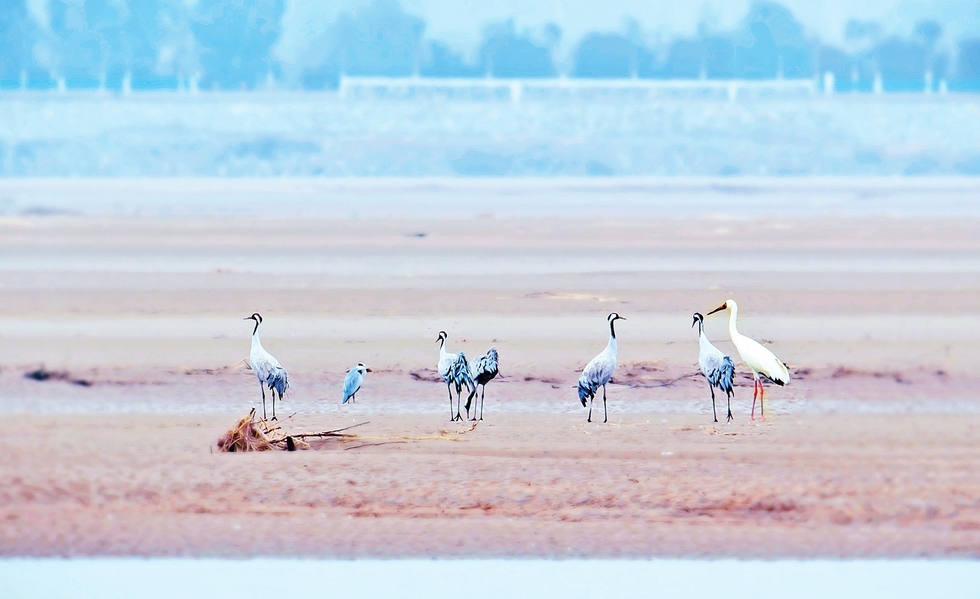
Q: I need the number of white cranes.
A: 1